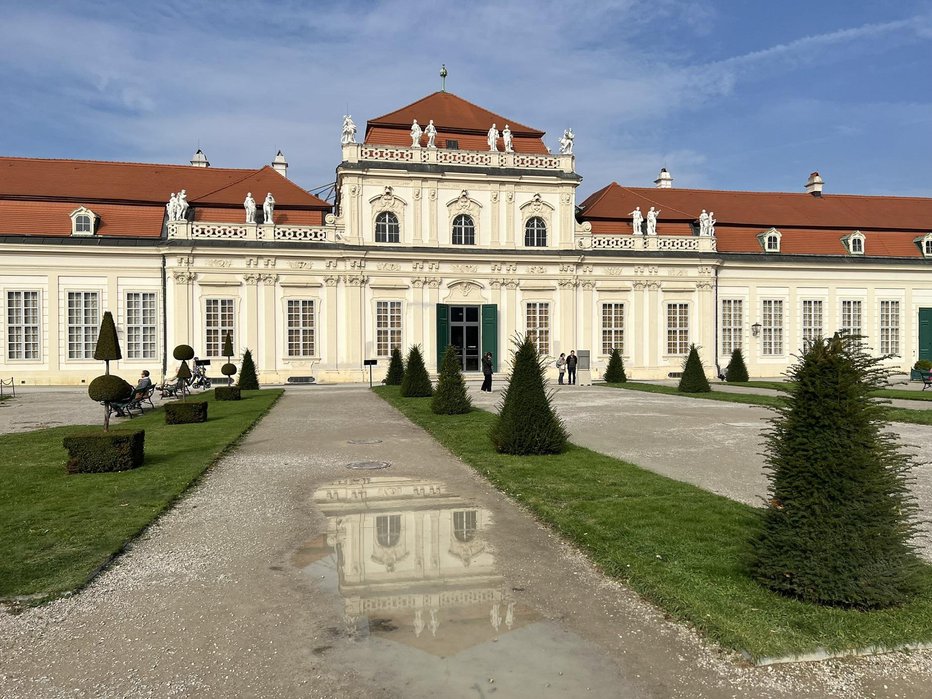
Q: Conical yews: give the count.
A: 9